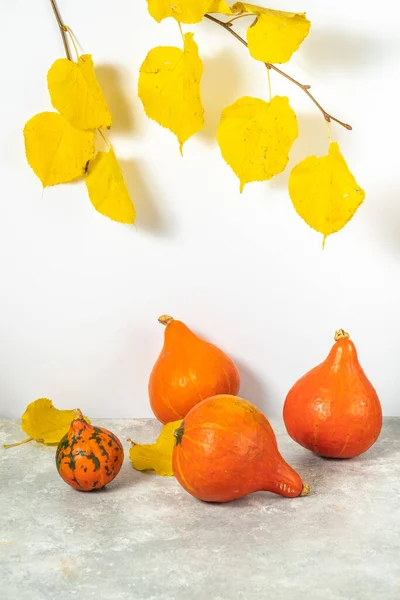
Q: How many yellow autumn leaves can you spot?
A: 10